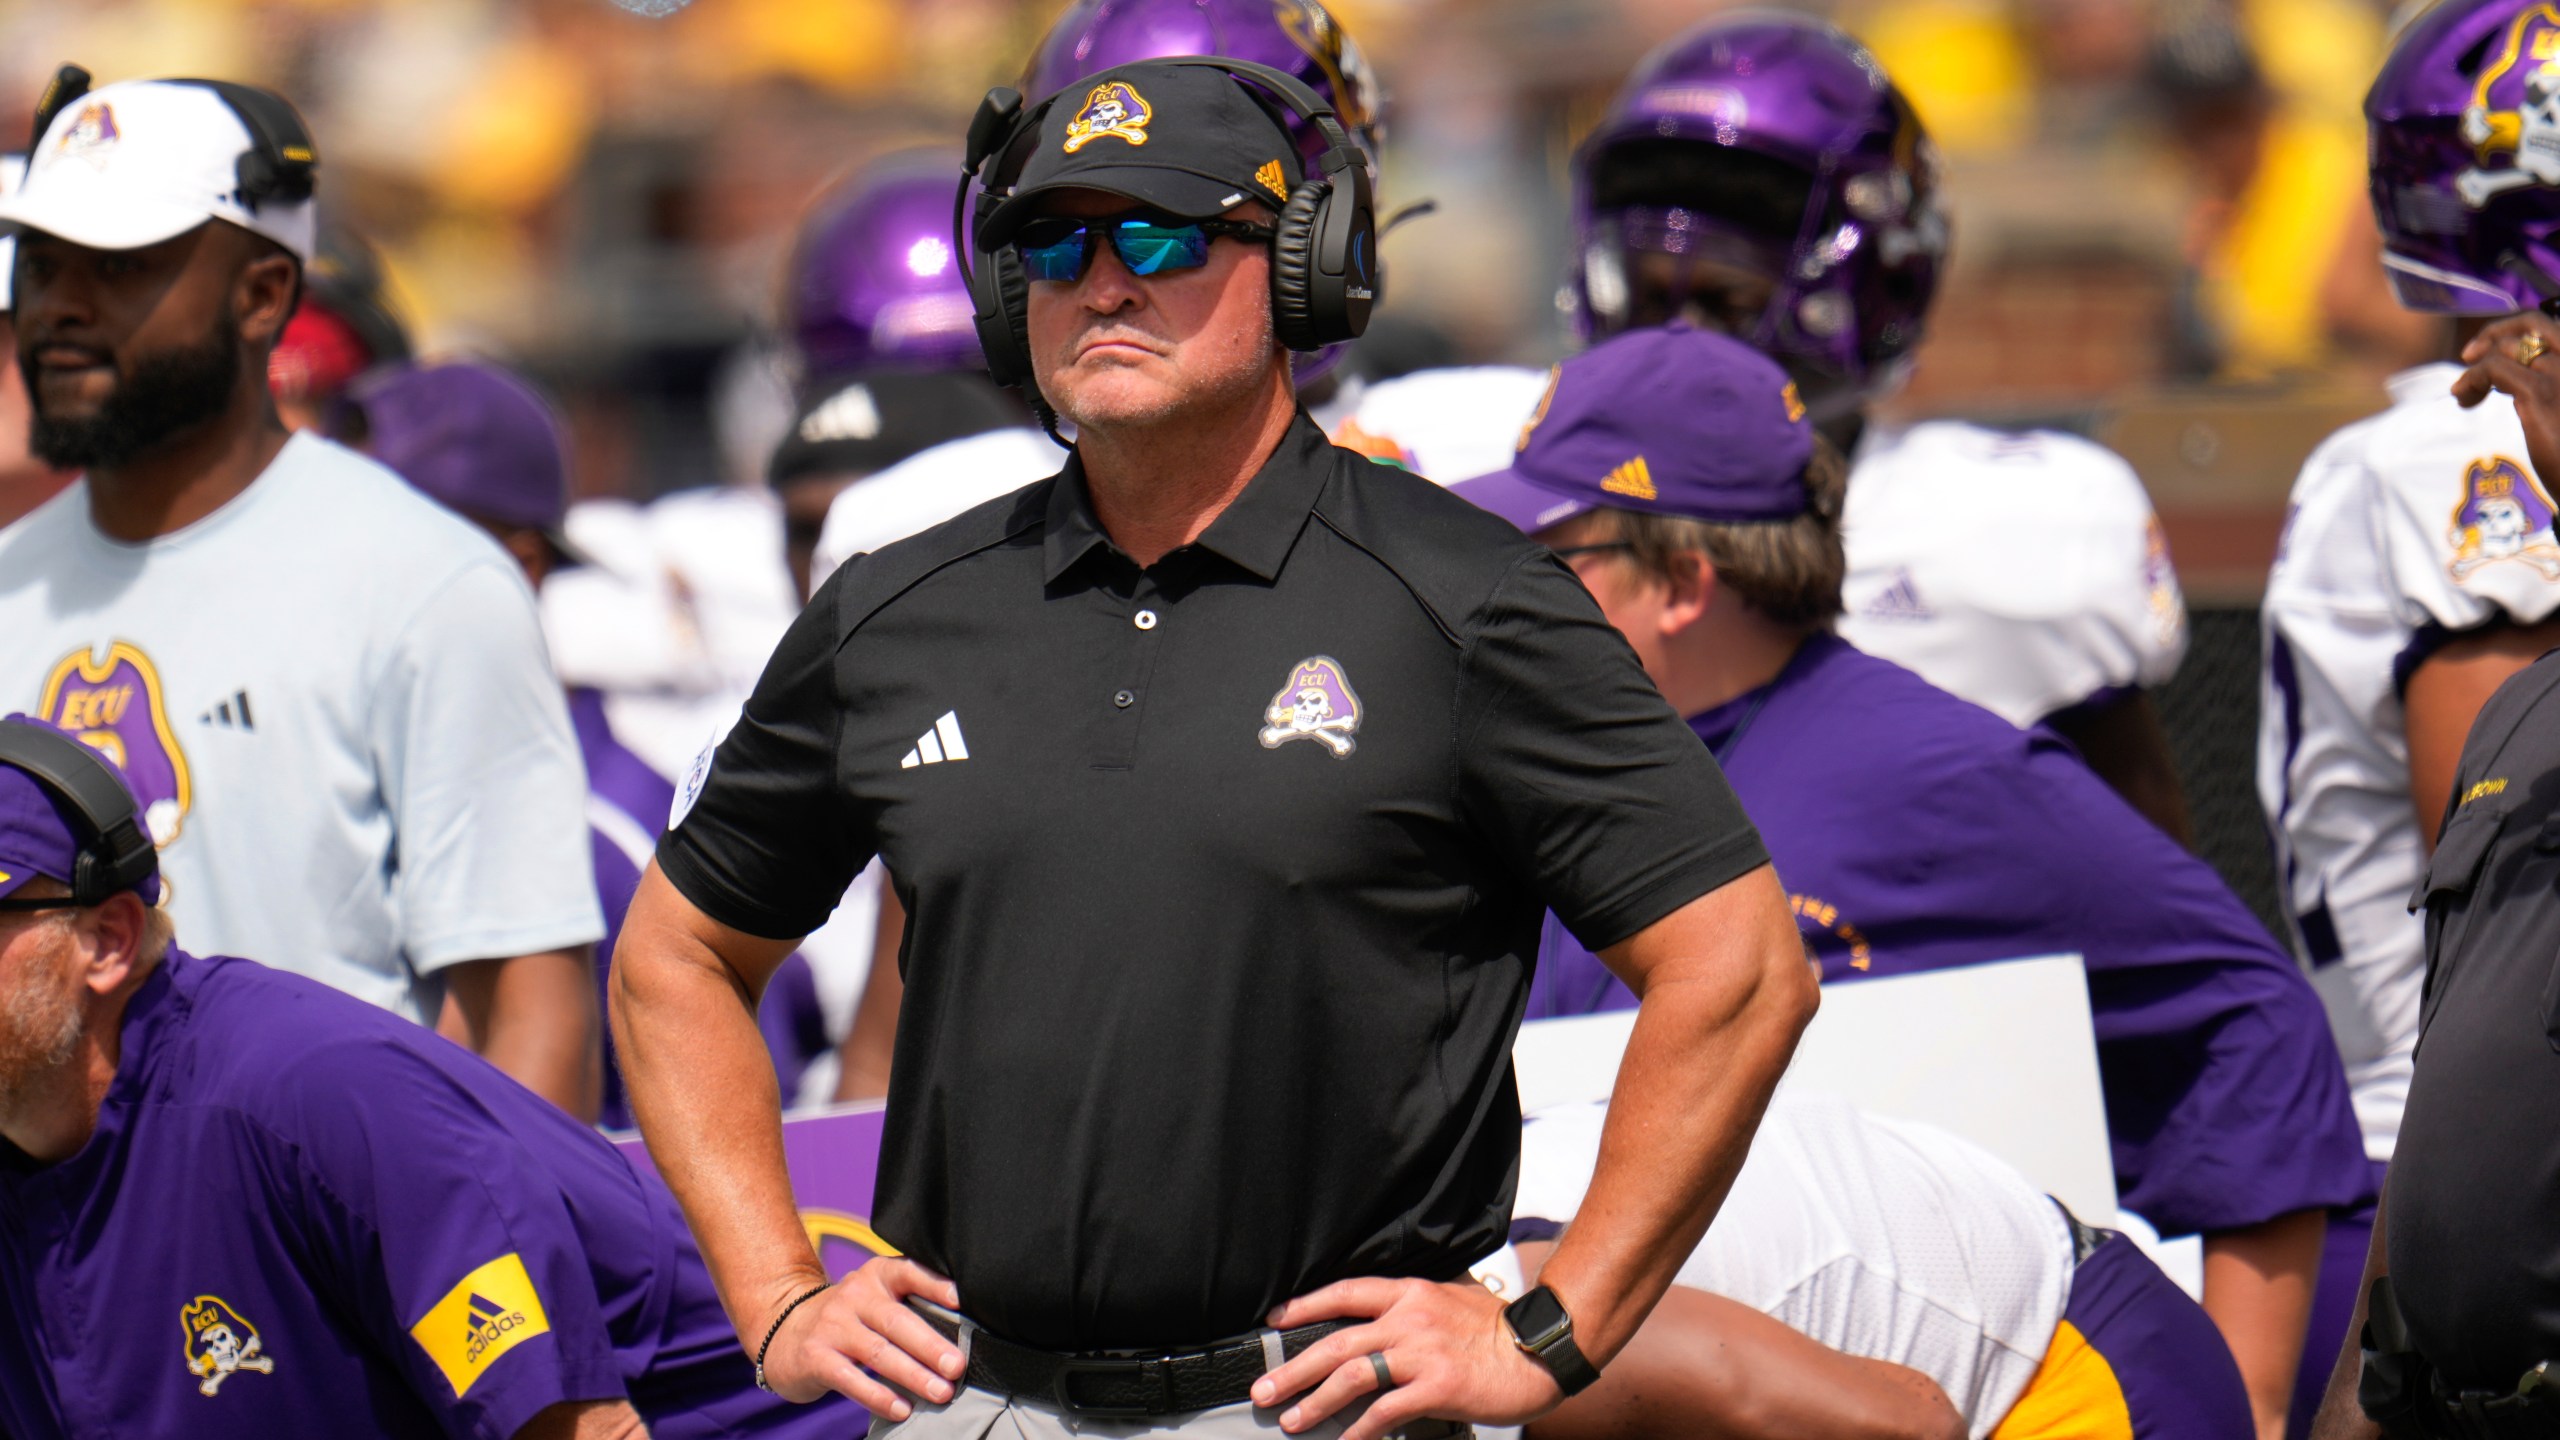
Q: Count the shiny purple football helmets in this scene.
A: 4